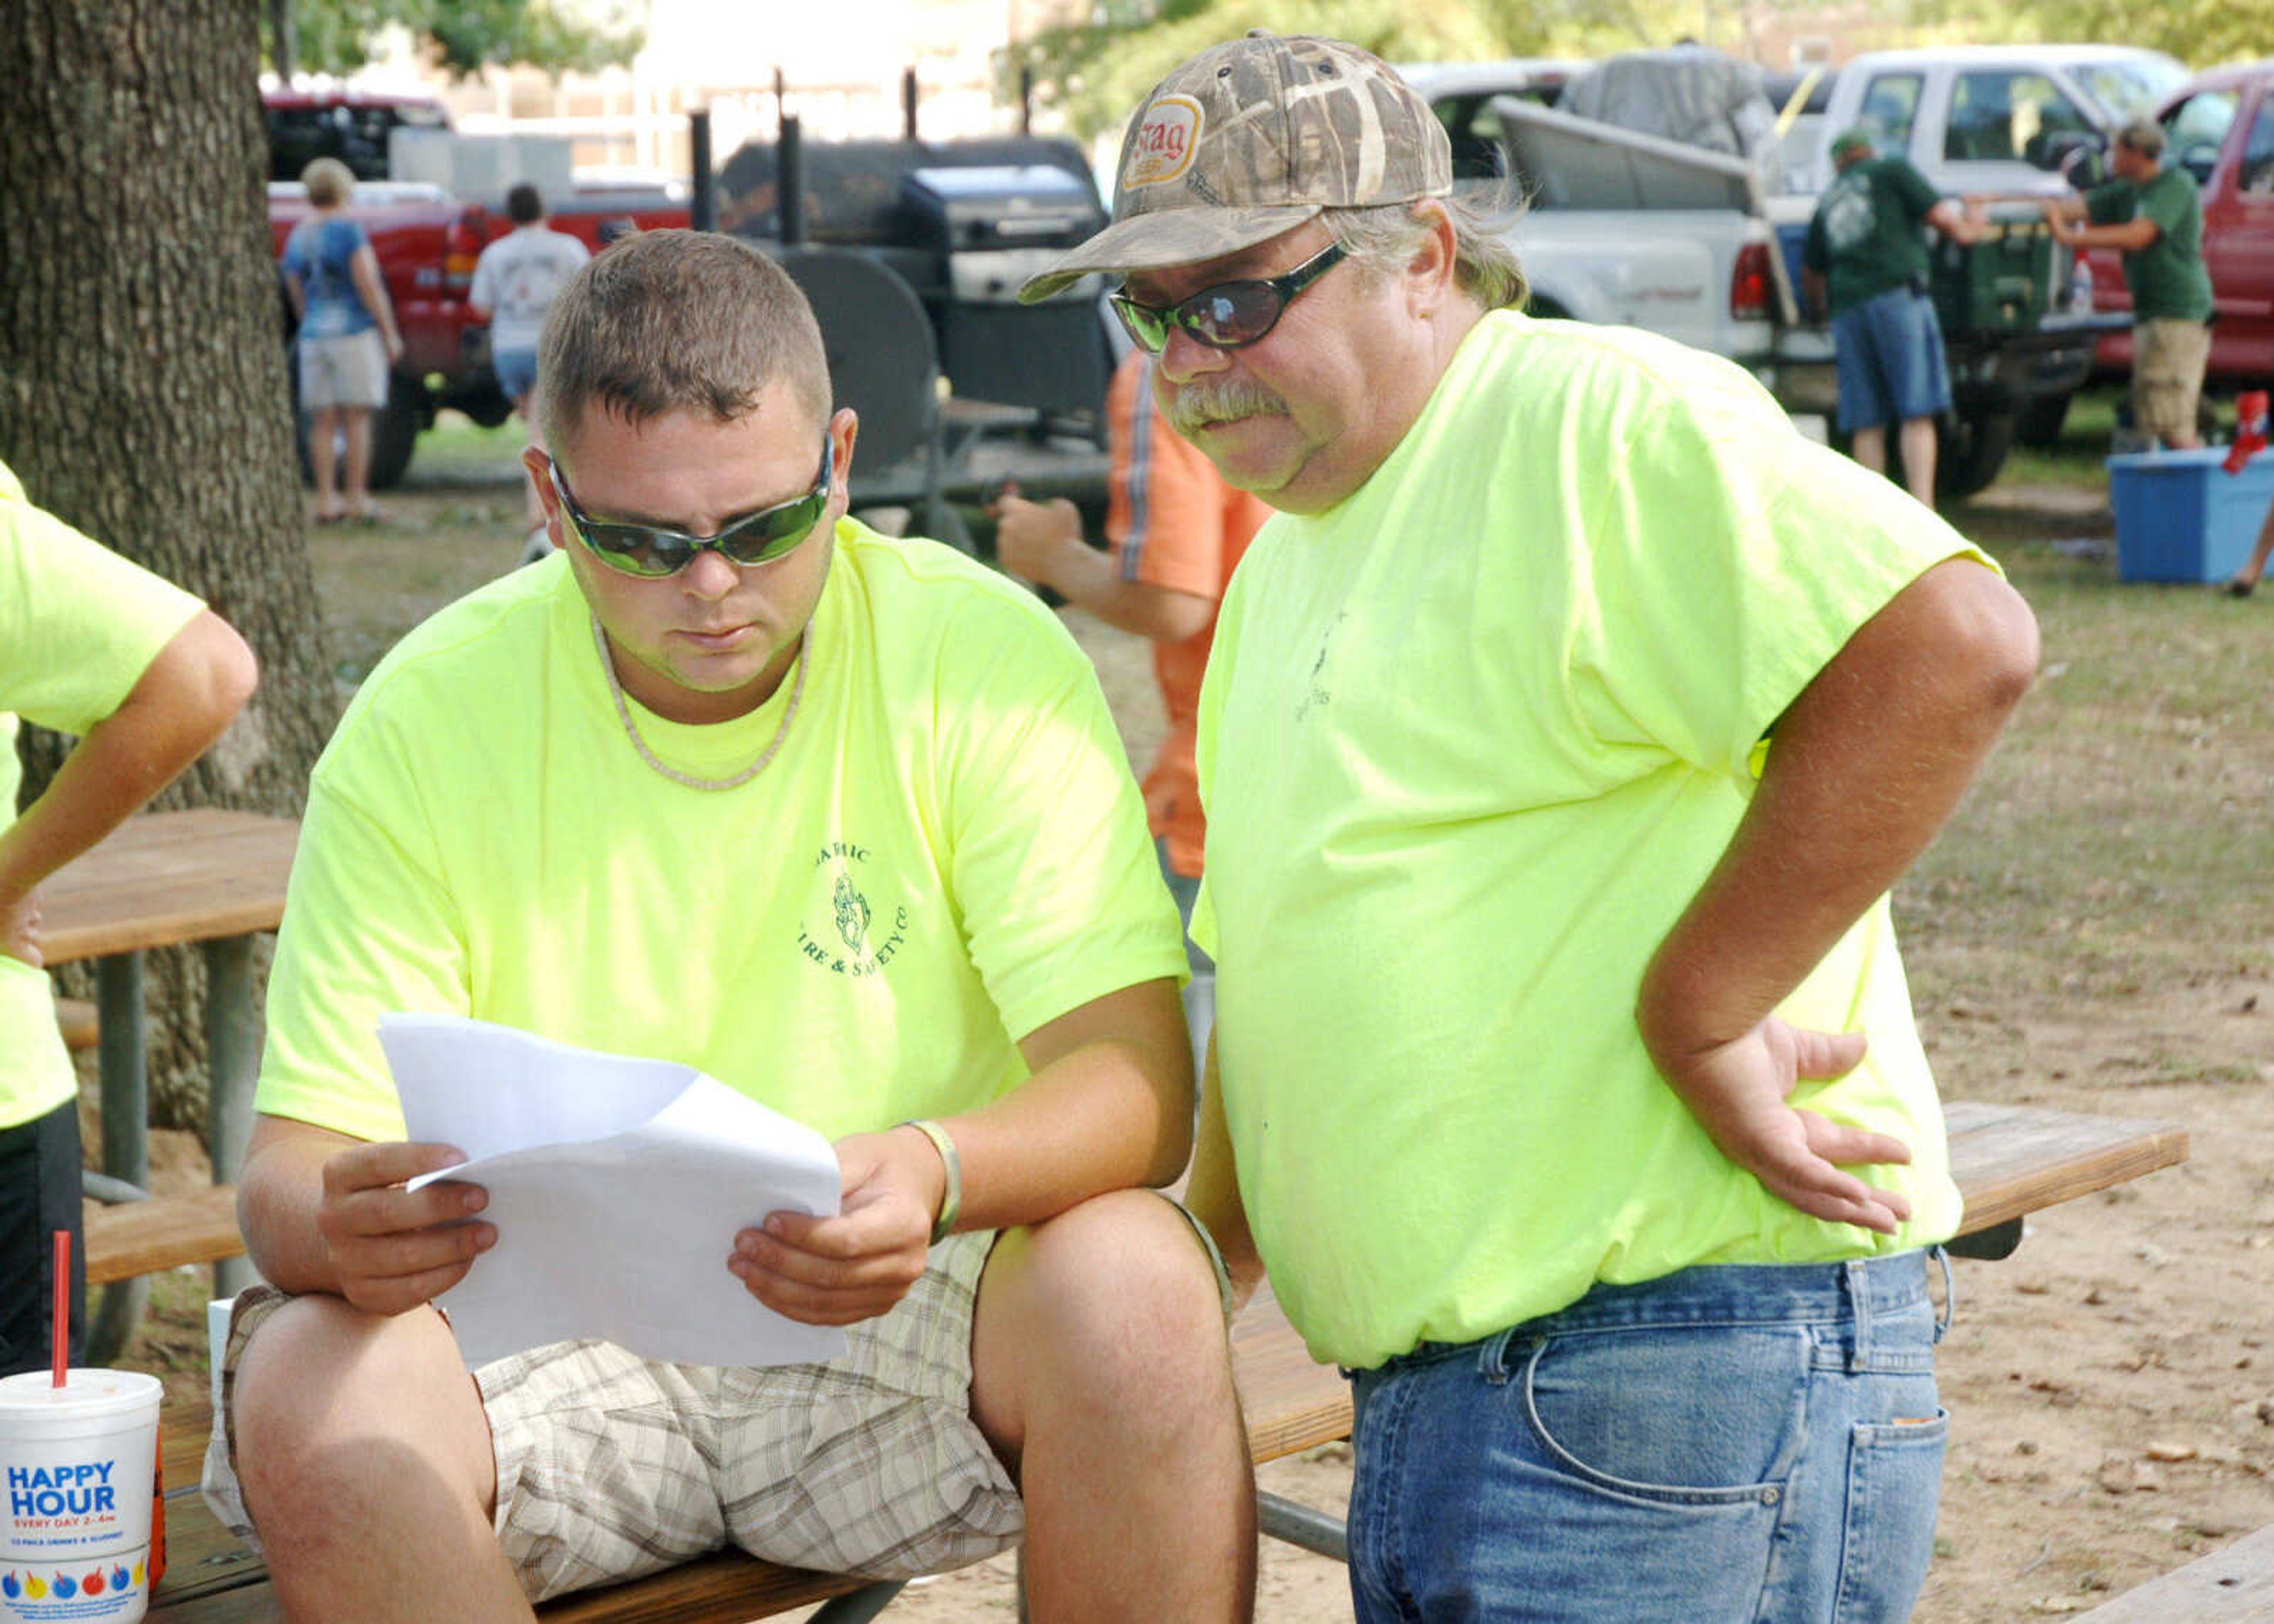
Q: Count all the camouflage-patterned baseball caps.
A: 1